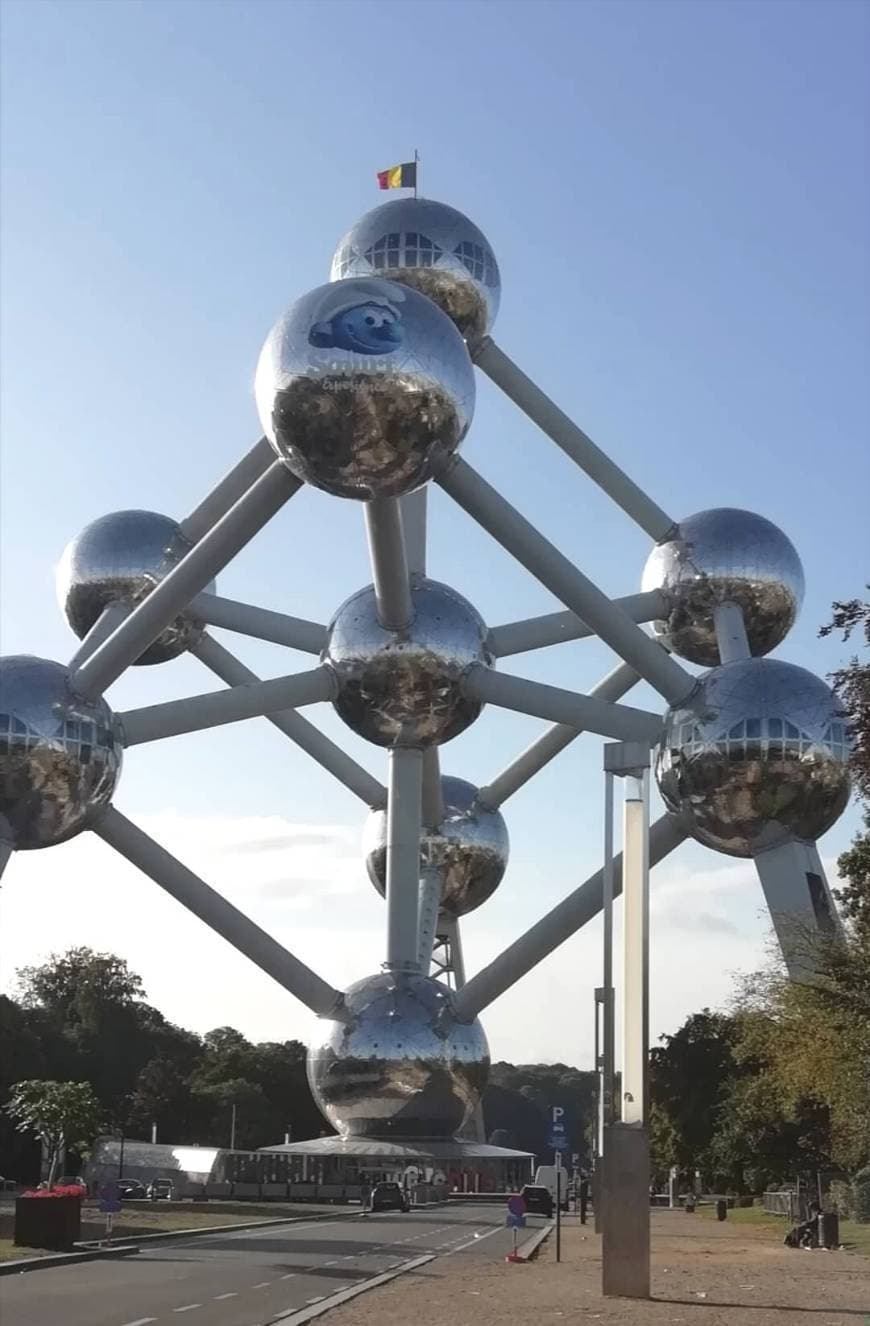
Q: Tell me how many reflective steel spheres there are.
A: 9